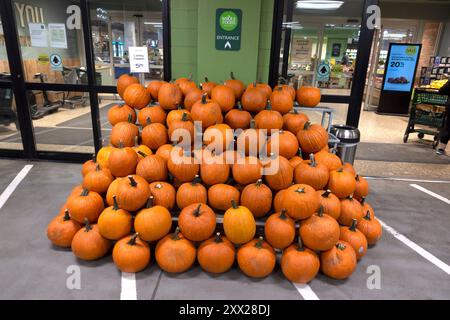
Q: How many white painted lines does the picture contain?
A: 5